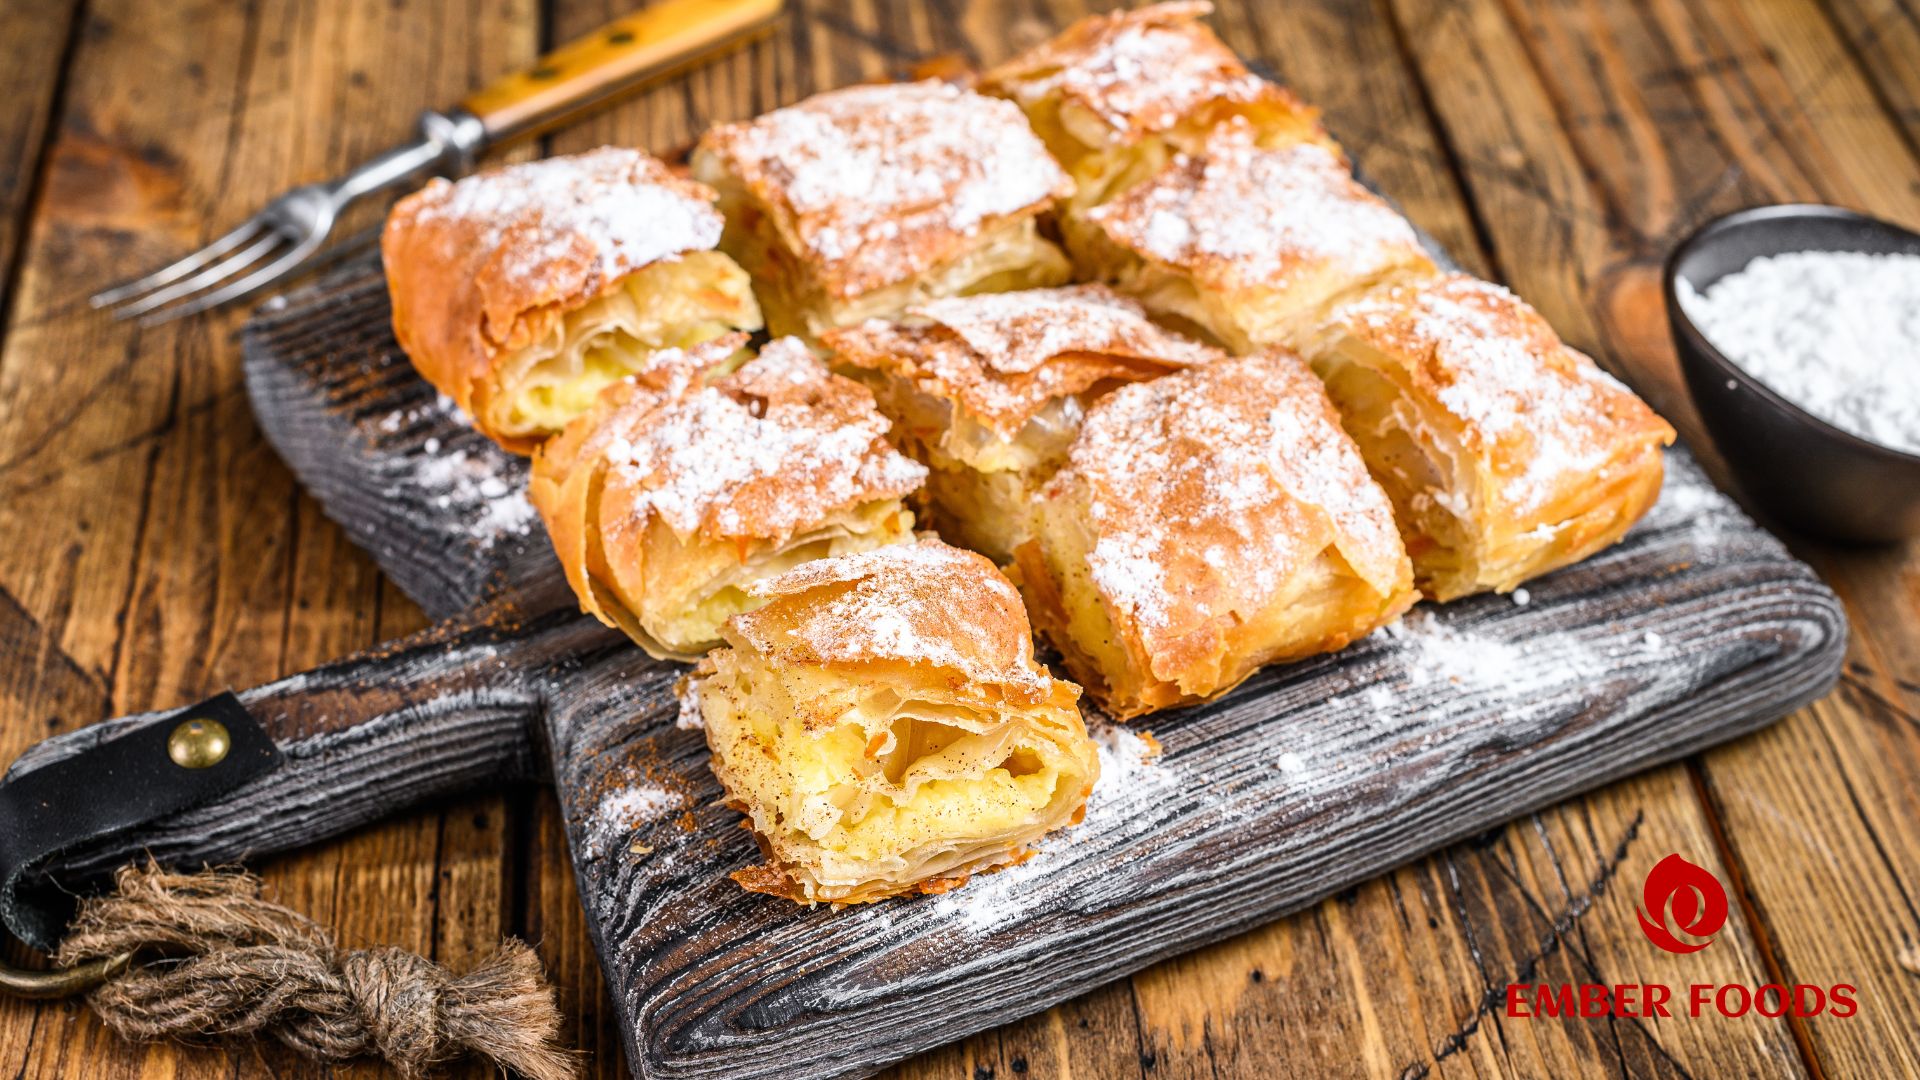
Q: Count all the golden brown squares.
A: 9